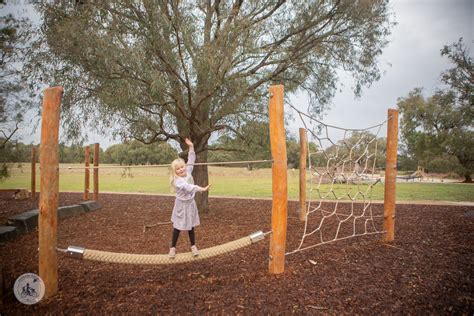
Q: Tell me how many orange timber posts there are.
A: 7